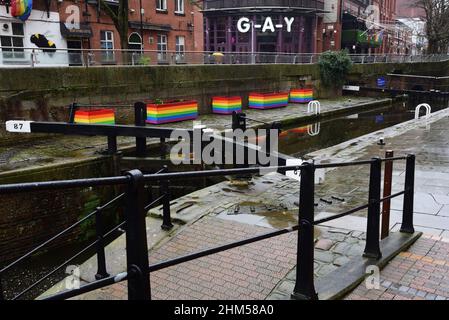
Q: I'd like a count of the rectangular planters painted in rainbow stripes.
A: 5